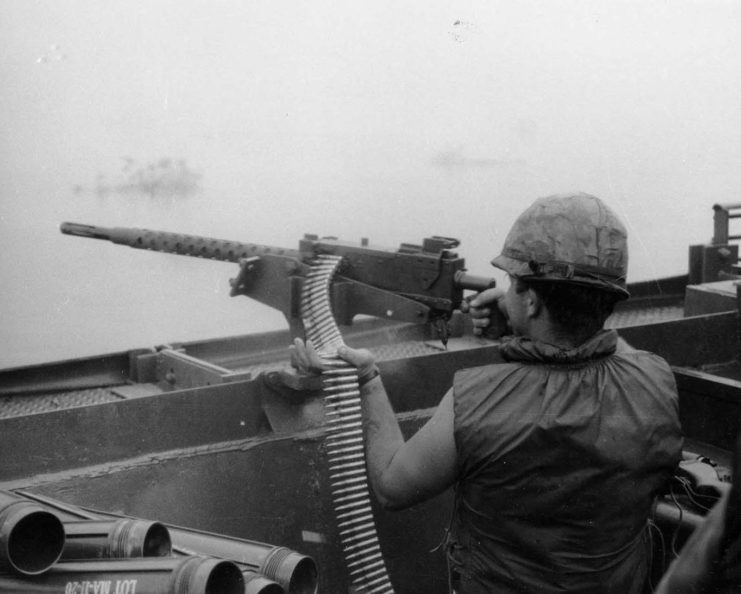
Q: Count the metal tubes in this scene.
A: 5